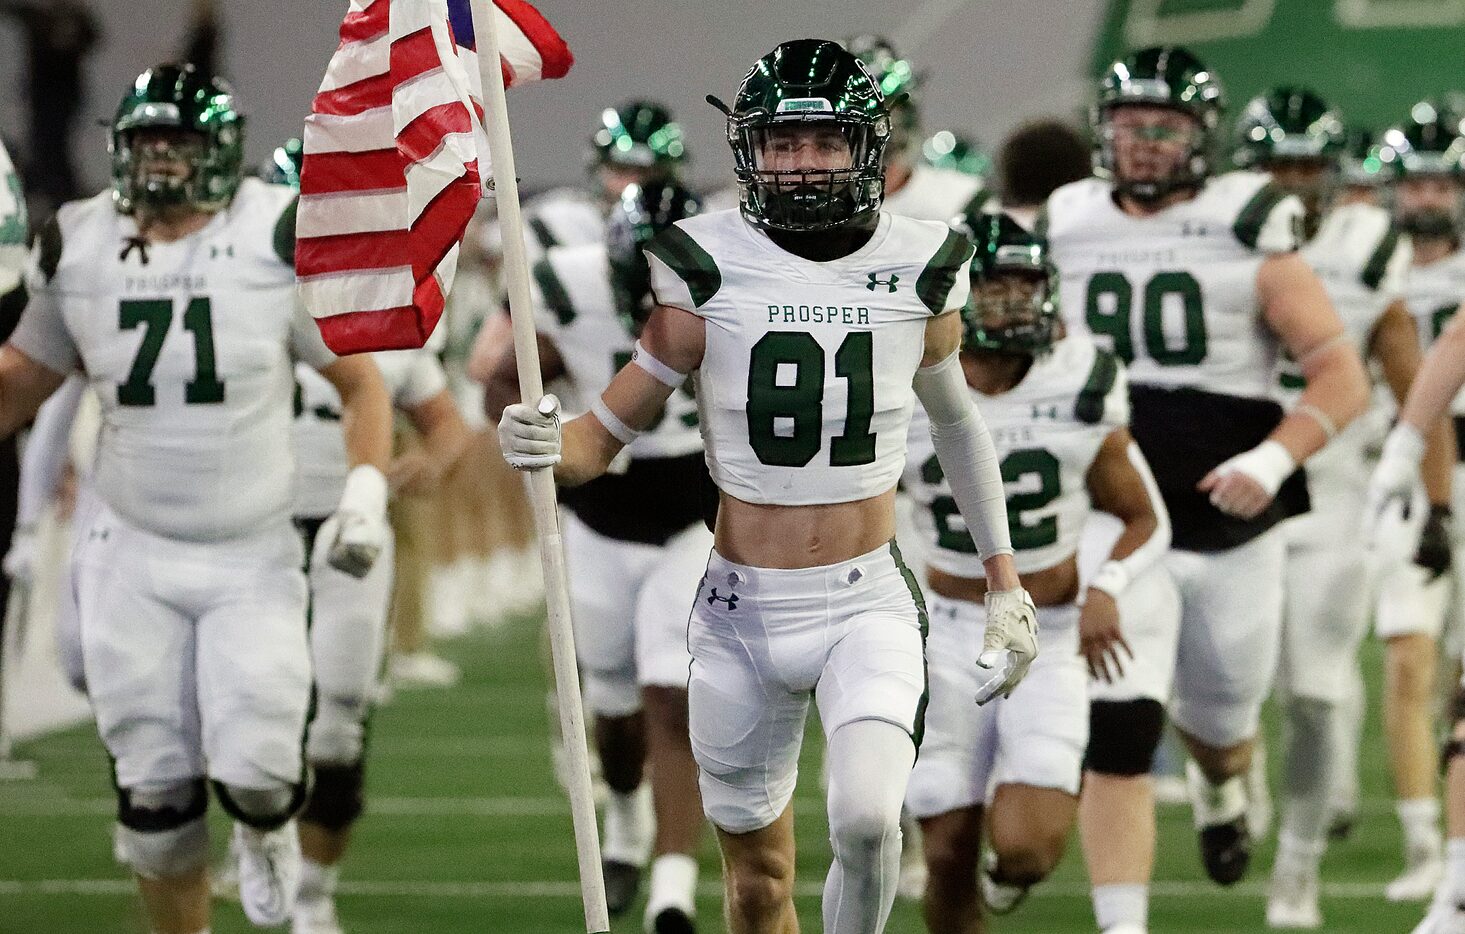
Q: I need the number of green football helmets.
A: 12